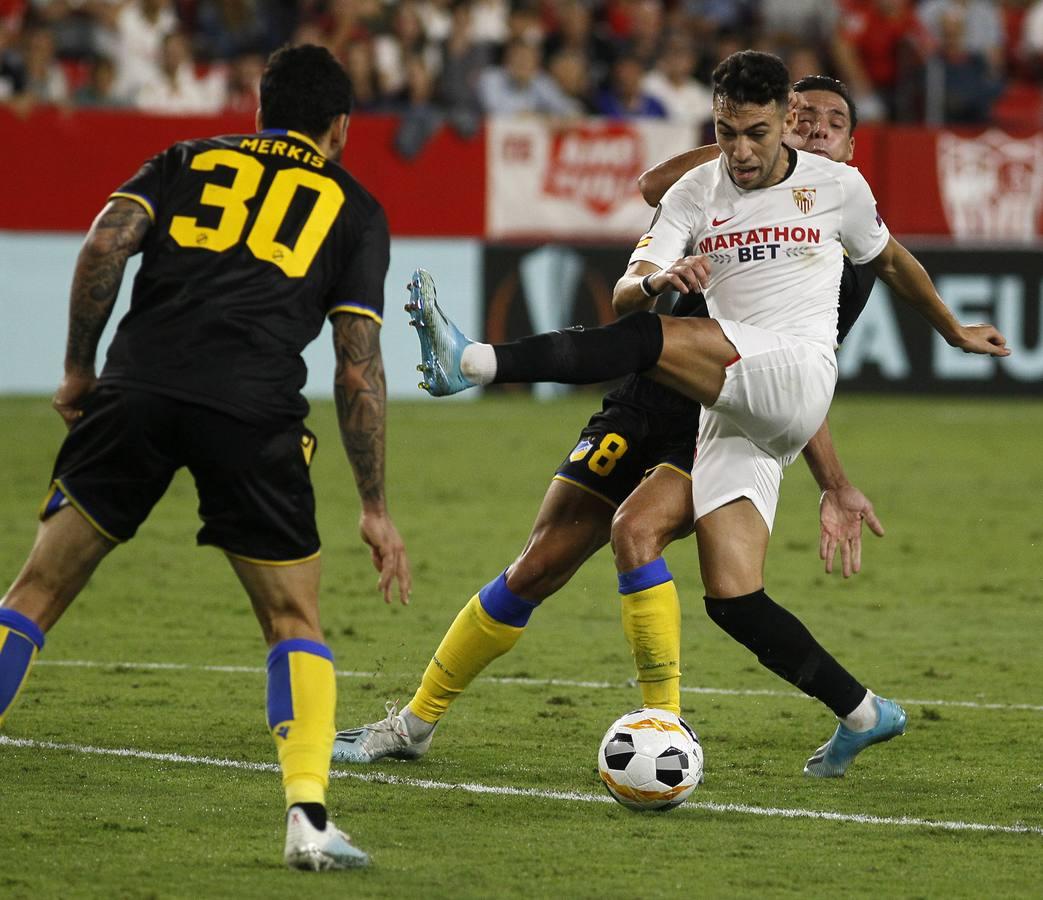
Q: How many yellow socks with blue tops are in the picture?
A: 4